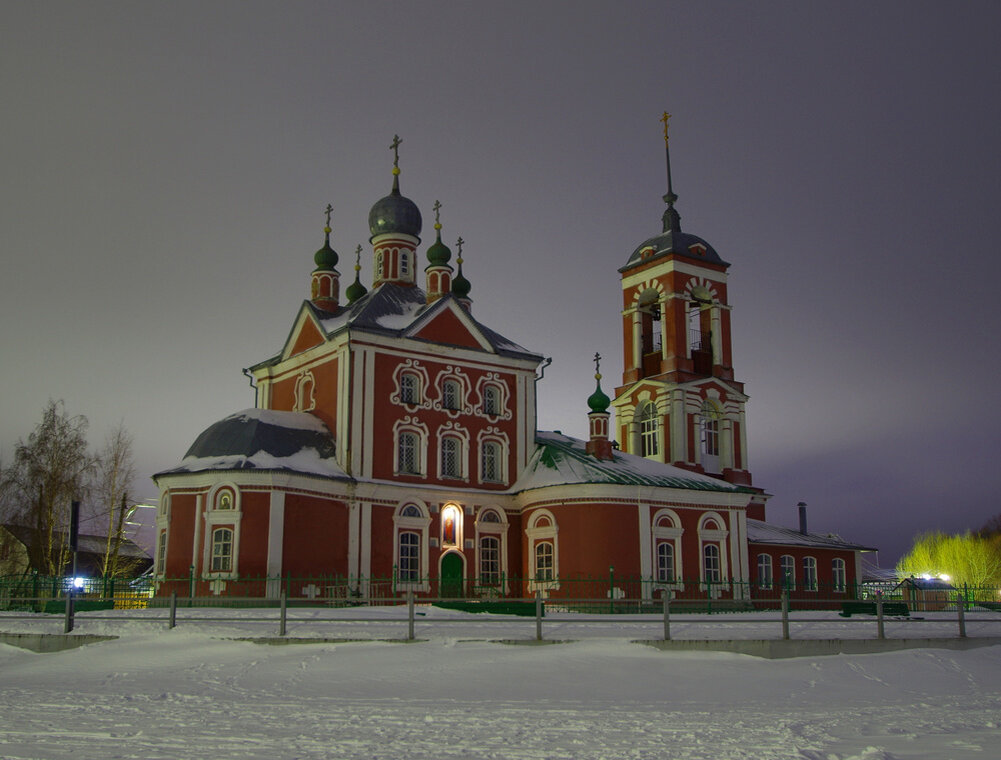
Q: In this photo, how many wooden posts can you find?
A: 9